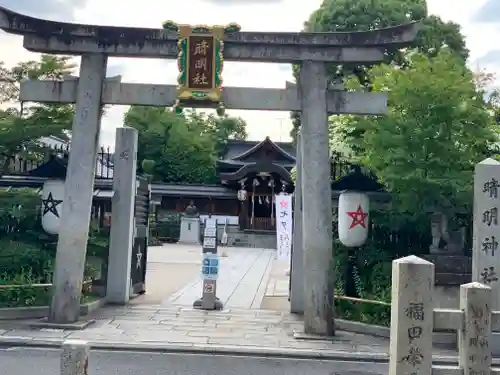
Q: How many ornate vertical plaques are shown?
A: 1